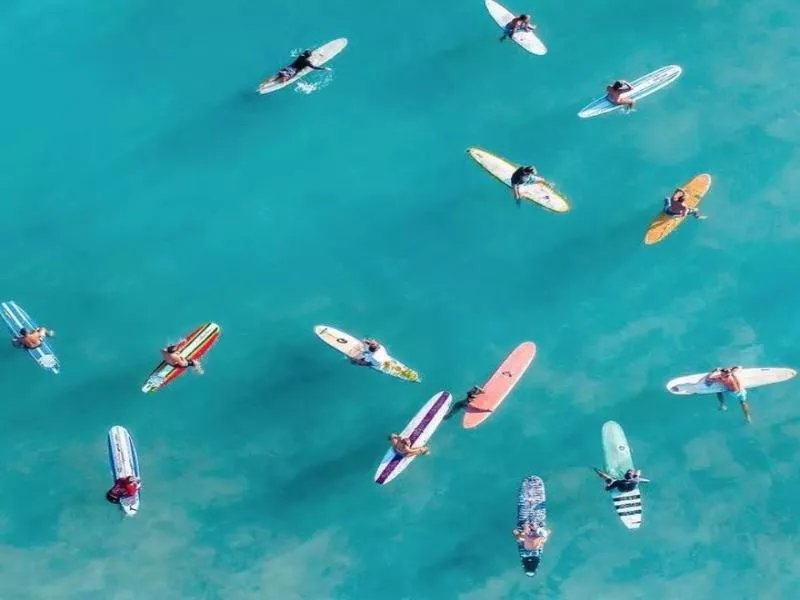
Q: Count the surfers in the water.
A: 14